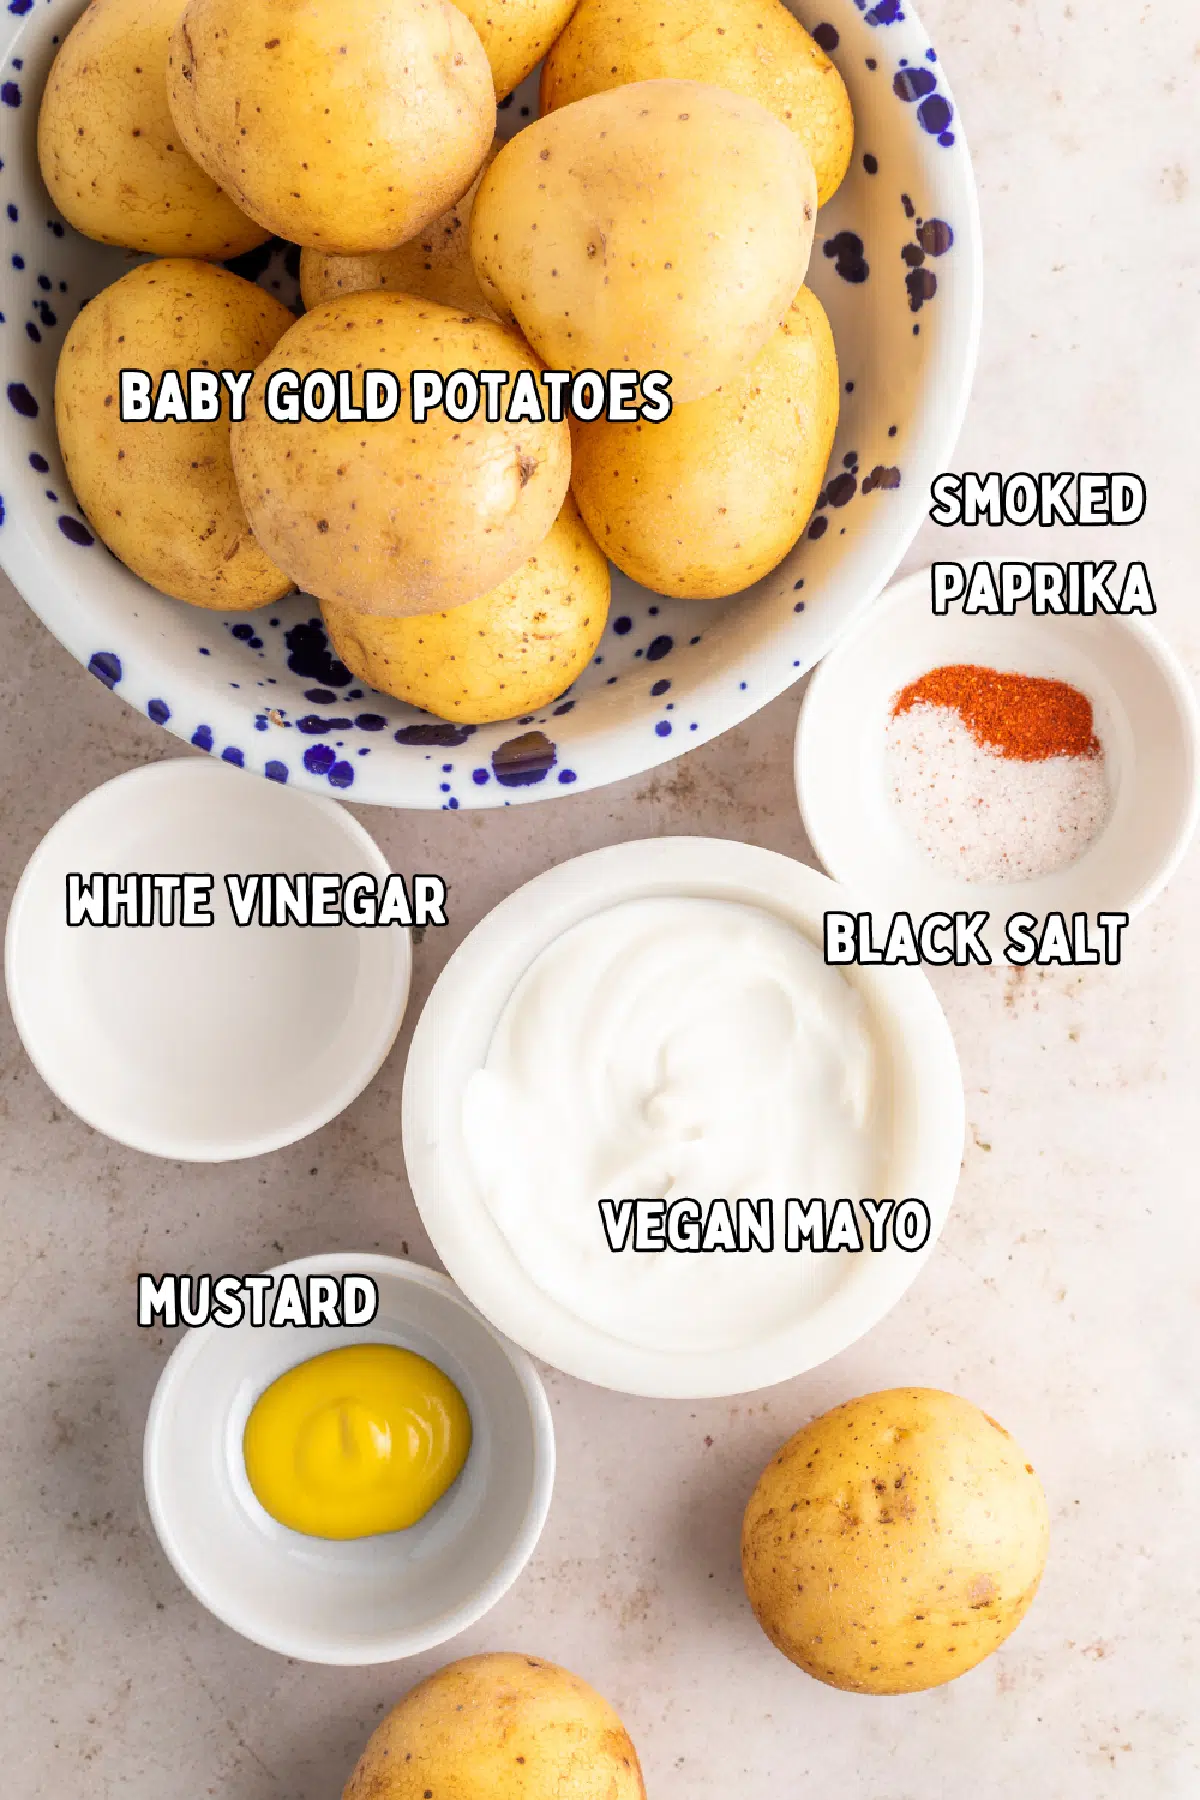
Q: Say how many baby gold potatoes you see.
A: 12